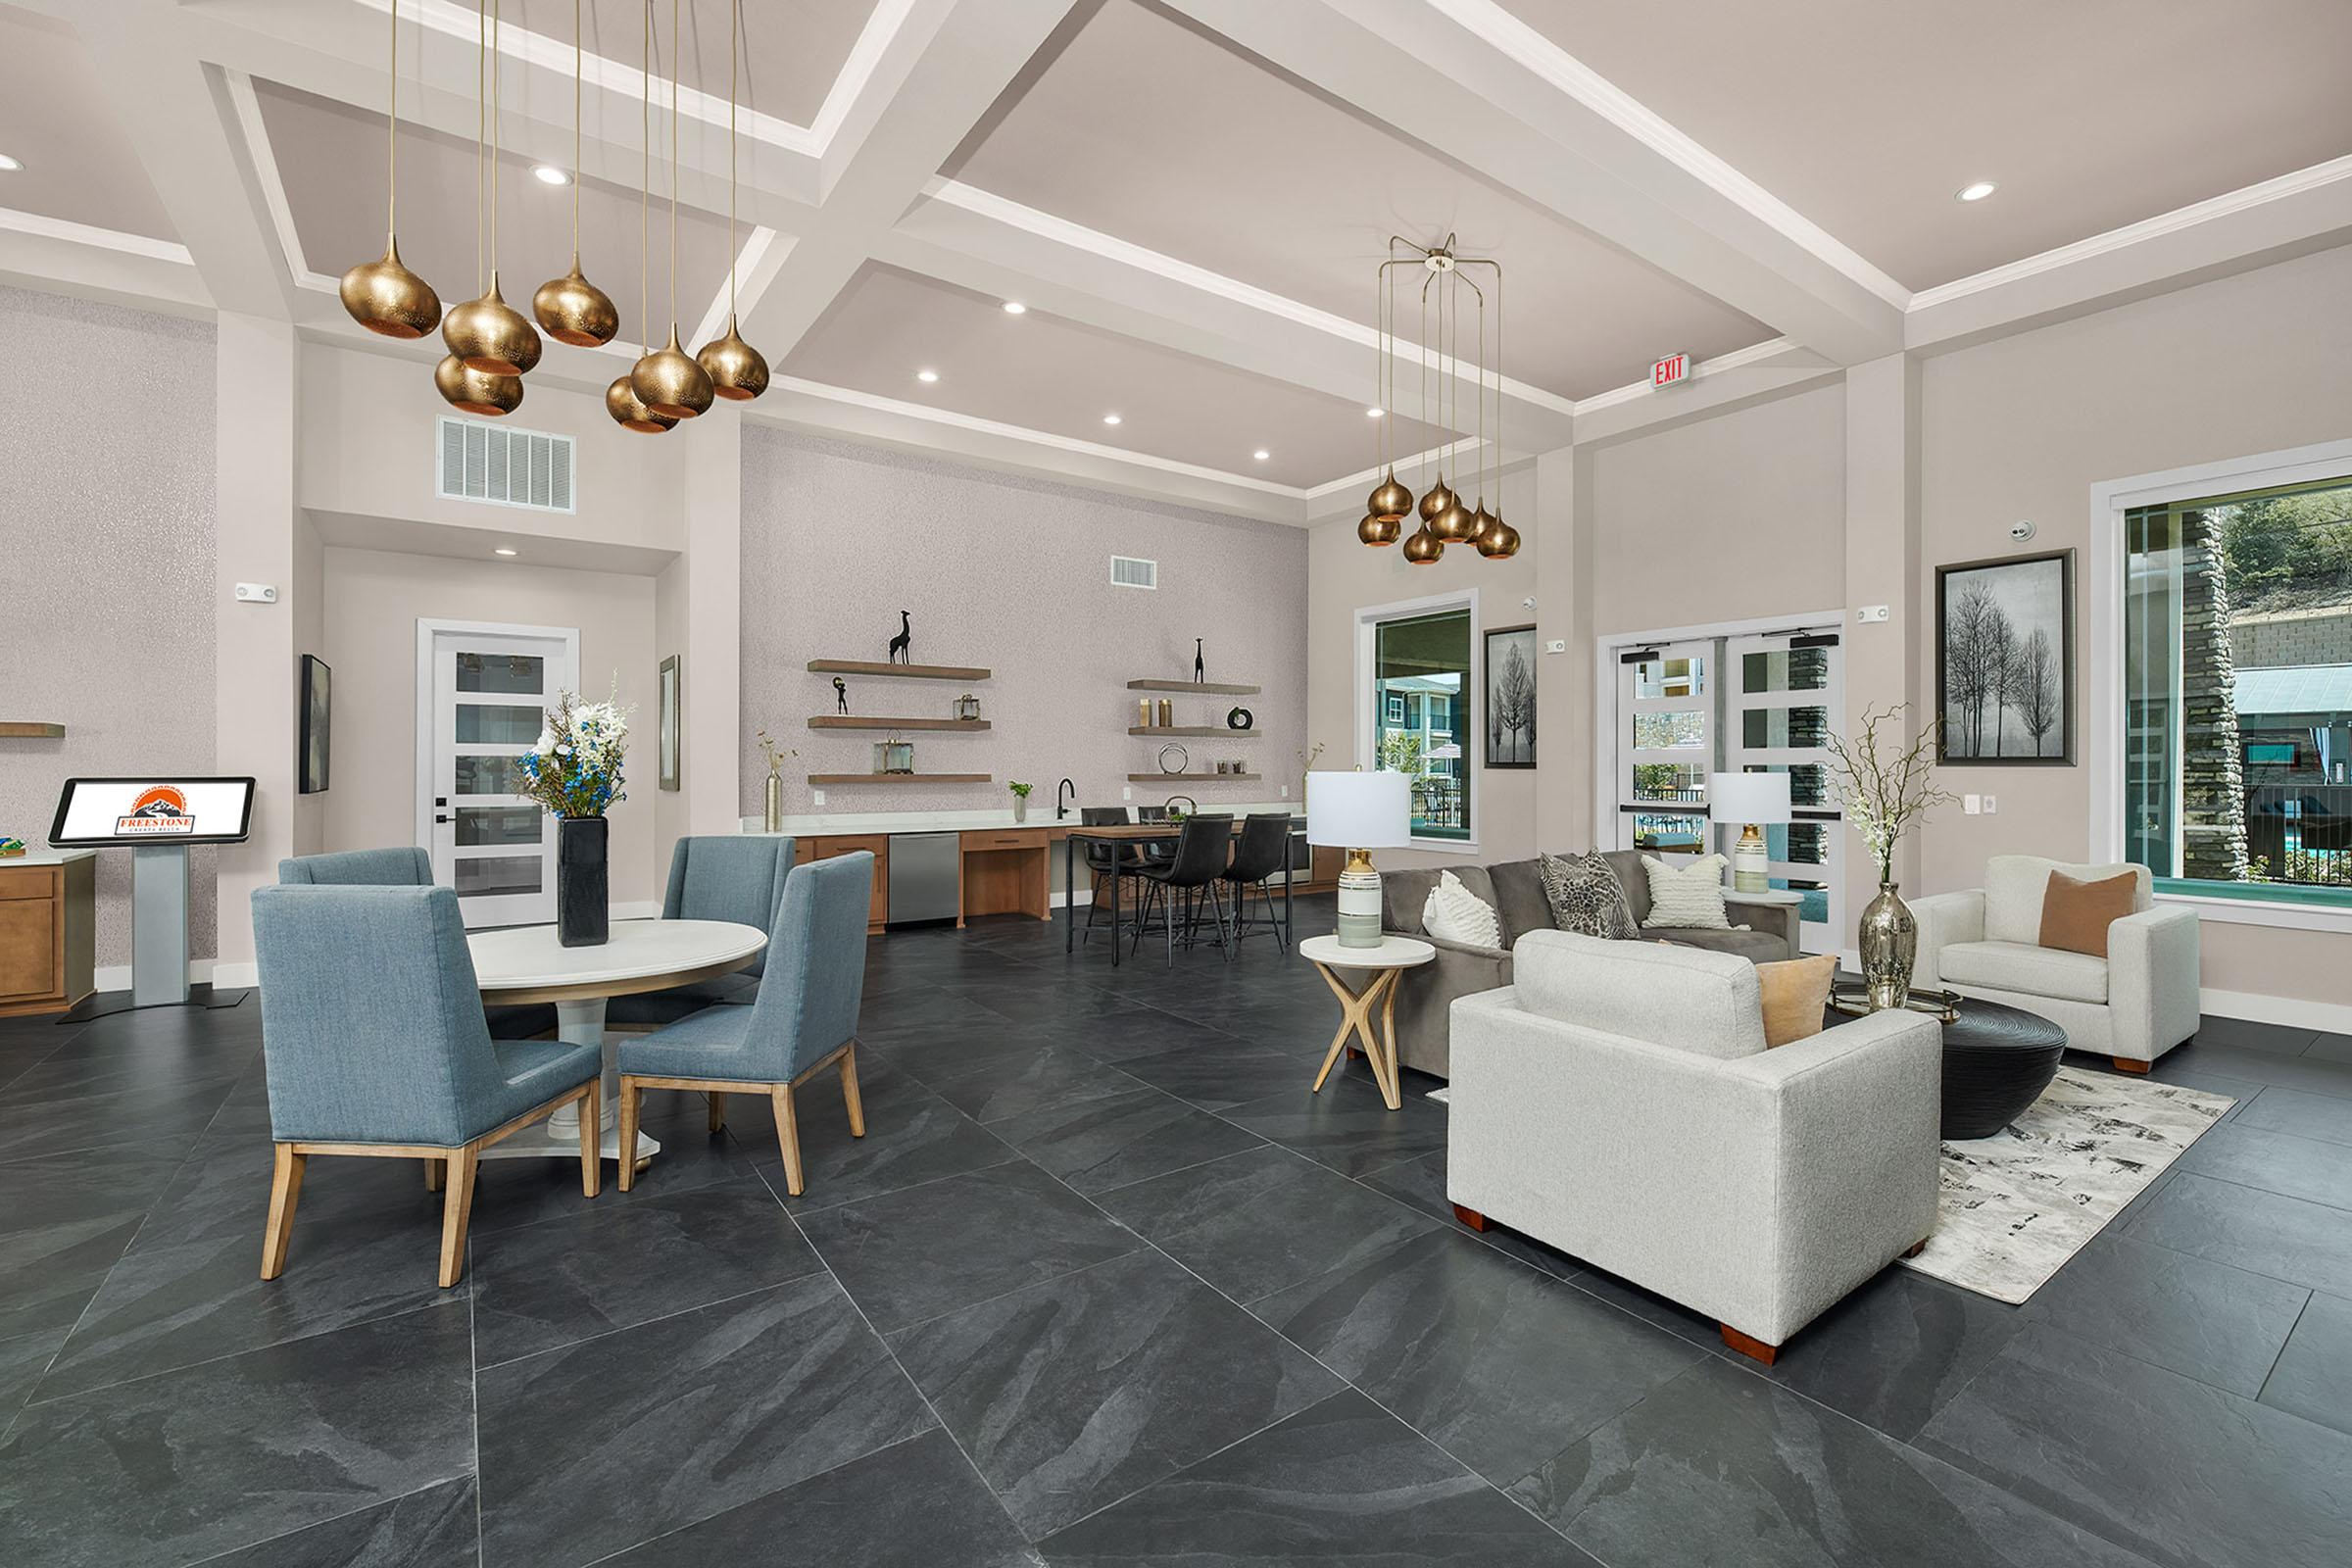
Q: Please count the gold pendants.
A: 14